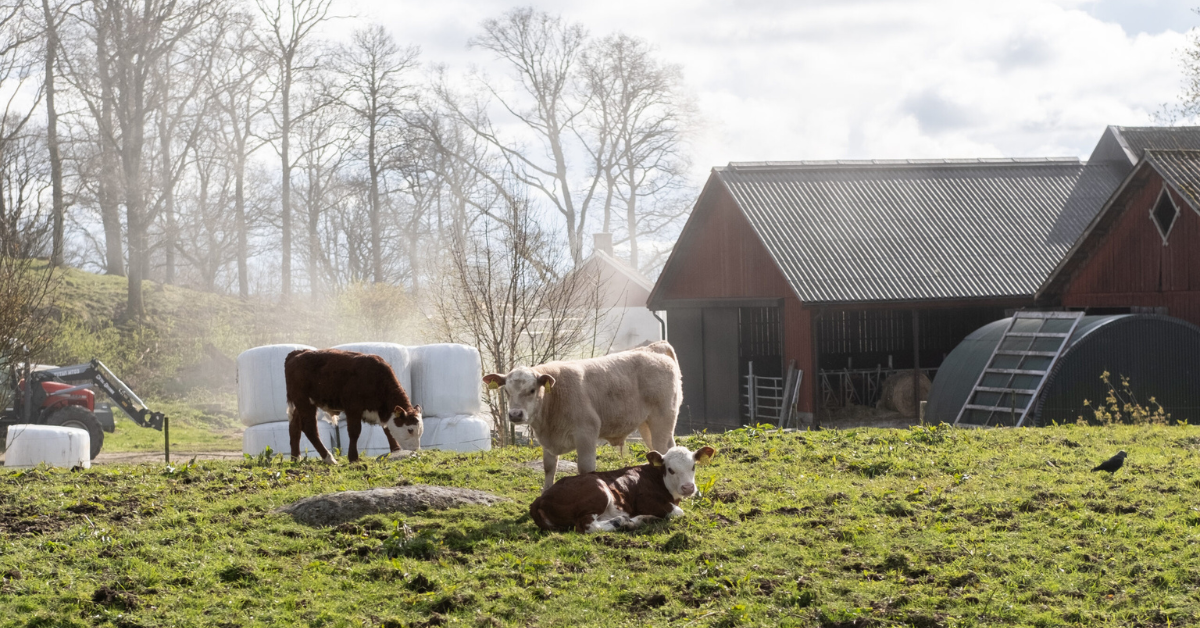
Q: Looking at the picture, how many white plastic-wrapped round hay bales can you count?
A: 7